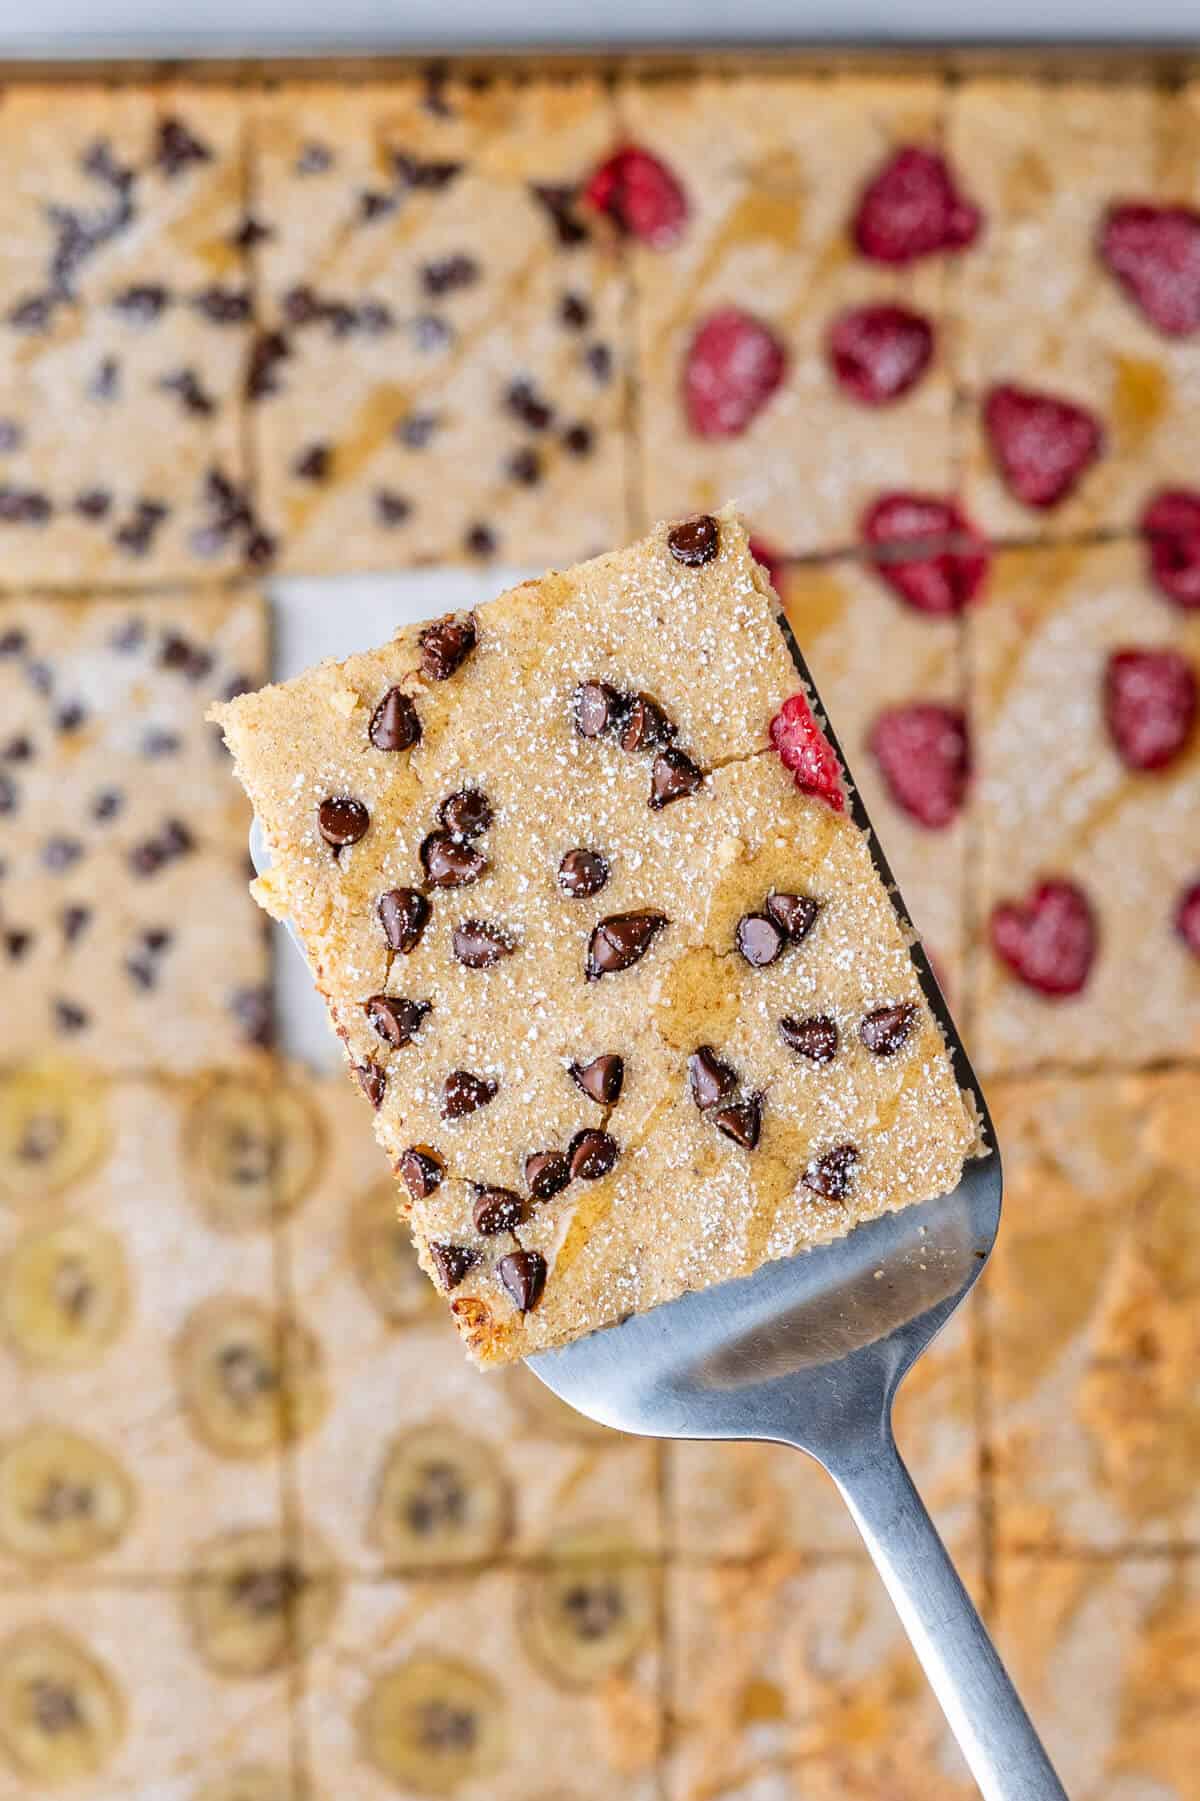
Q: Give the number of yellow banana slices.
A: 13